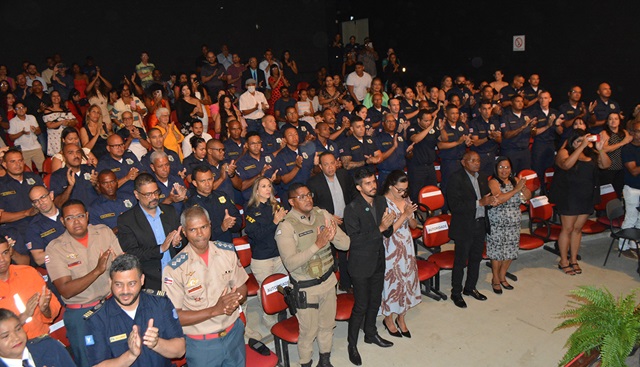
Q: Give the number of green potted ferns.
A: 1